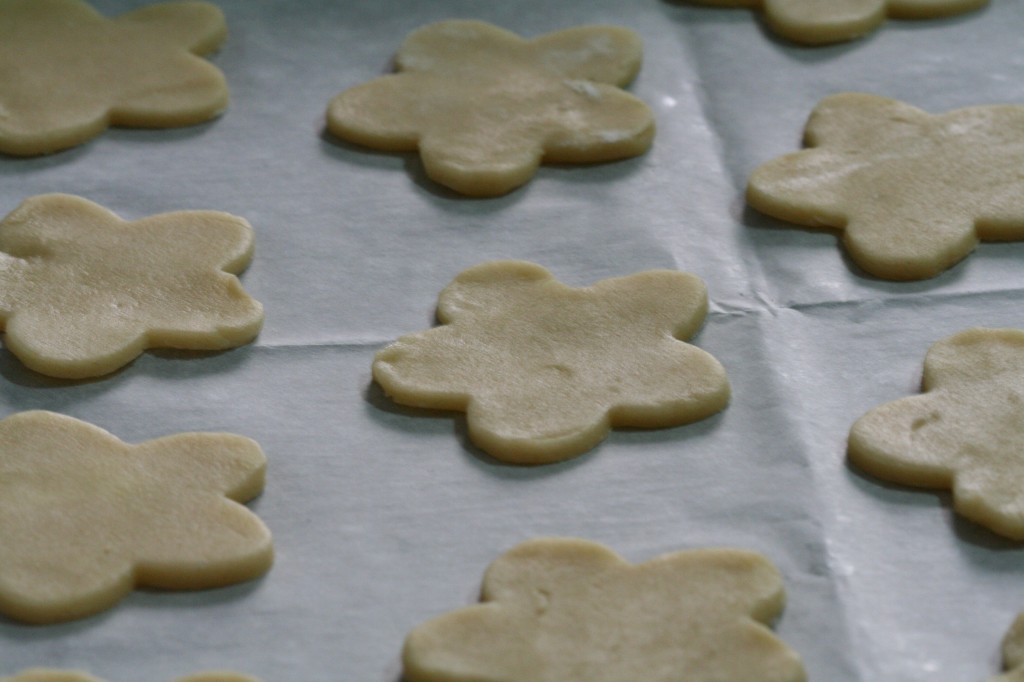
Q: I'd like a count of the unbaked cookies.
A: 11